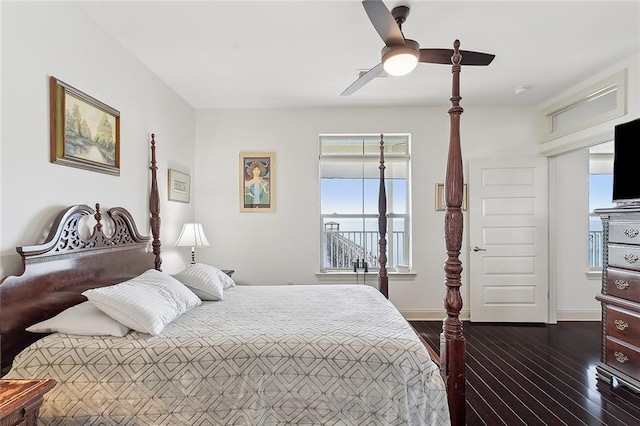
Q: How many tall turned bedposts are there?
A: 3